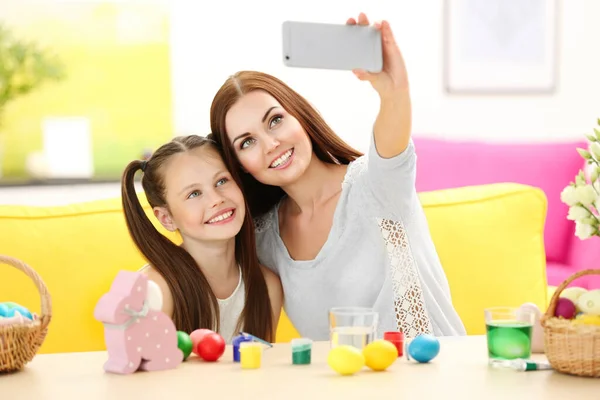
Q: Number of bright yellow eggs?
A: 2